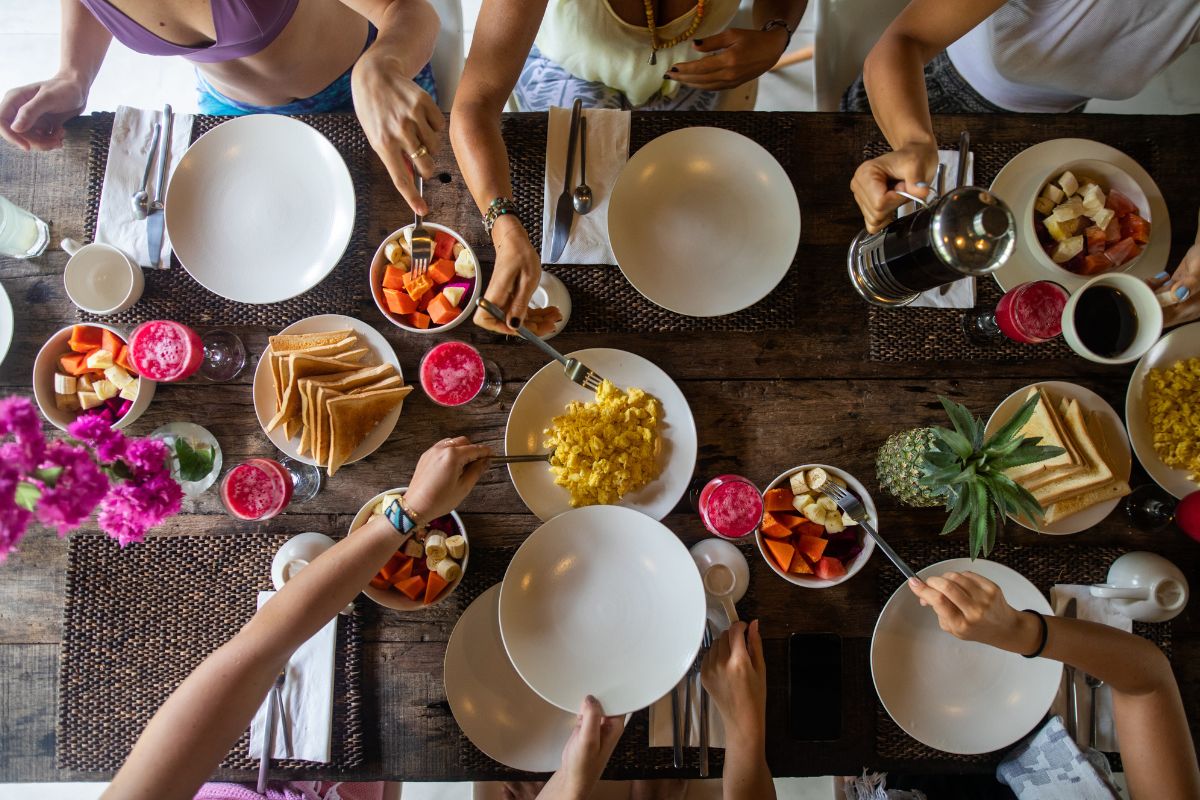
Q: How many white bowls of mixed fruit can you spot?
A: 5